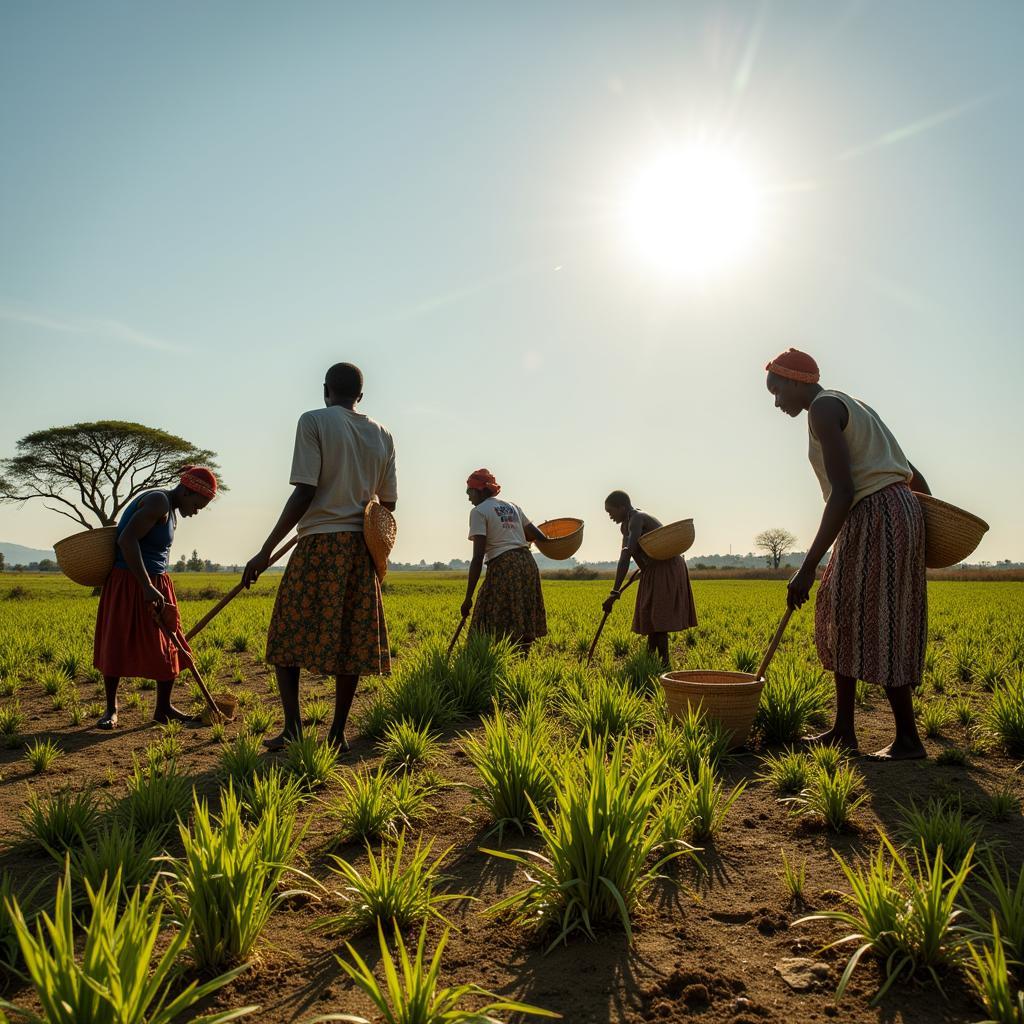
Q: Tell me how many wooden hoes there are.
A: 5